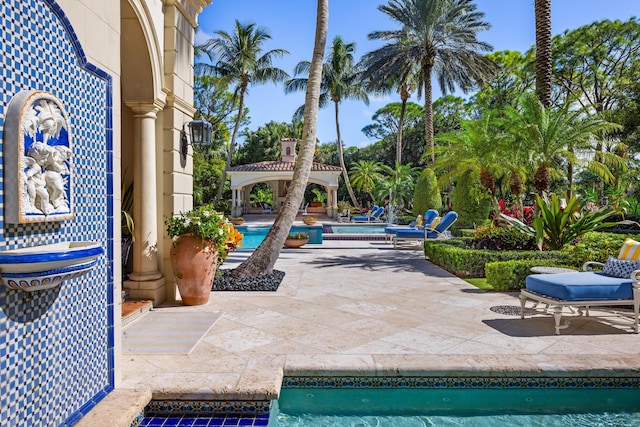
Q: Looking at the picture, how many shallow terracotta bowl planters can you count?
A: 3